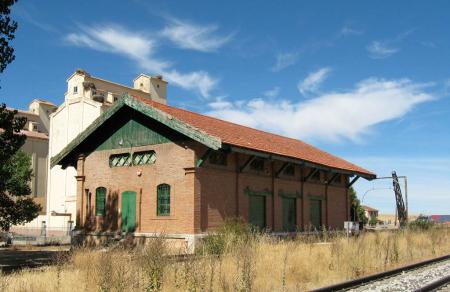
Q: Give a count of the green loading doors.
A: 3